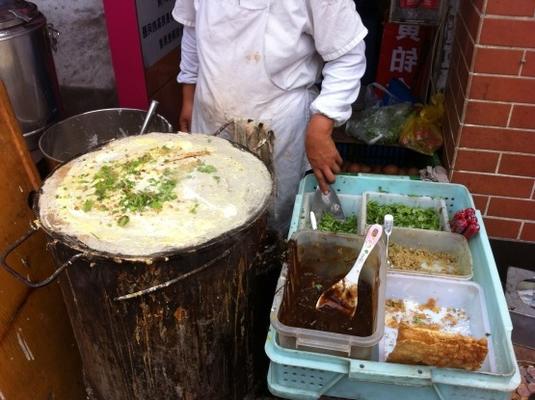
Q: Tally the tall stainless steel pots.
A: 1